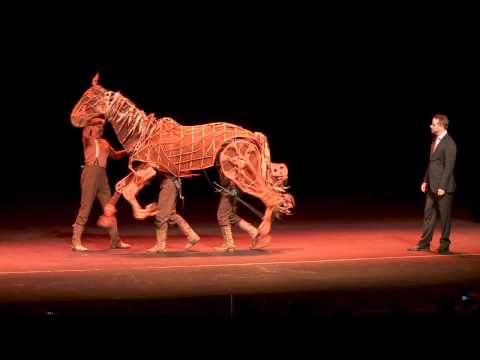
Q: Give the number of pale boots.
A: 6